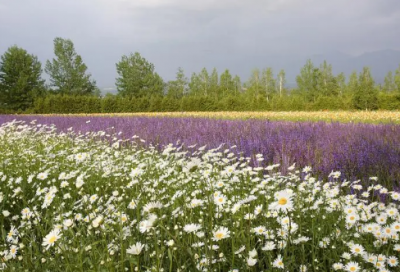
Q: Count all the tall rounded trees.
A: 3